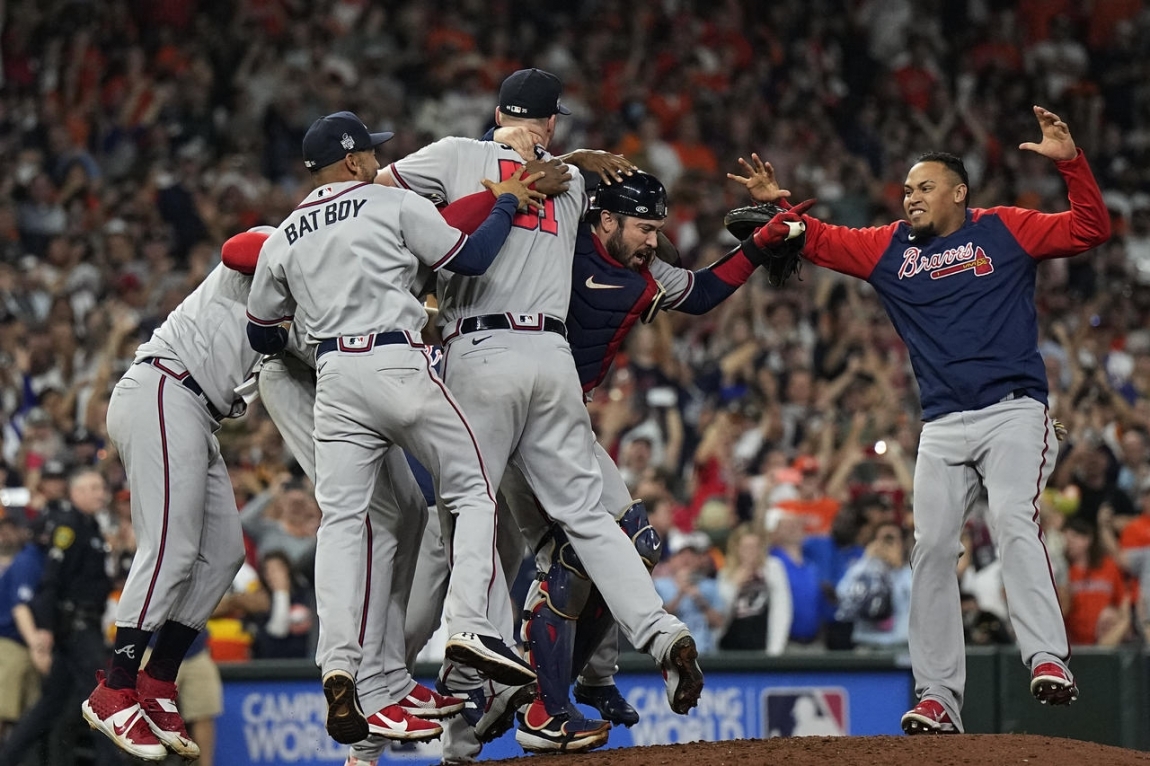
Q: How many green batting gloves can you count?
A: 0